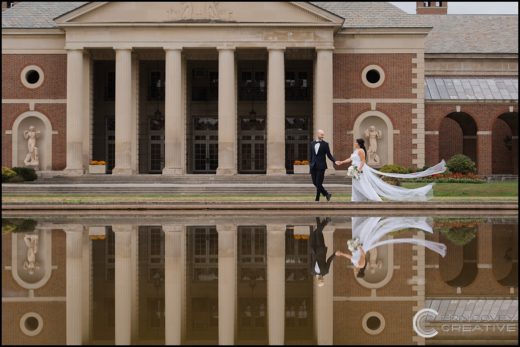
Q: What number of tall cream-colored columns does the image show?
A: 6